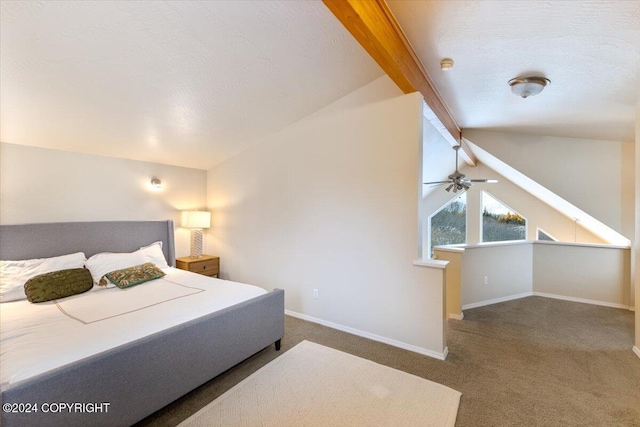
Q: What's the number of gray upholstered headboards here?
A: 1